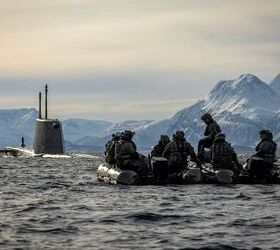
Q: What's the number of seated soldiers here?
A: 6